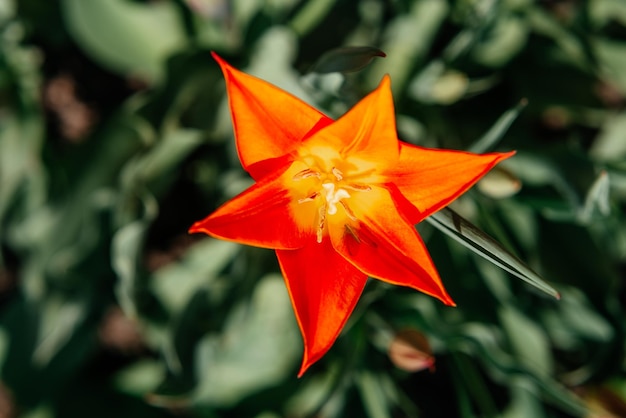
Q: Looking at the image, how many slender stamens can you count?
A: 6